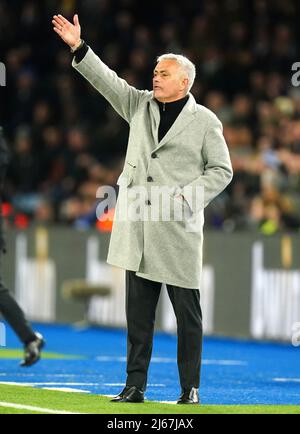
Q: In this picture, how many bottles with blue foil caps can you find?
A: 0